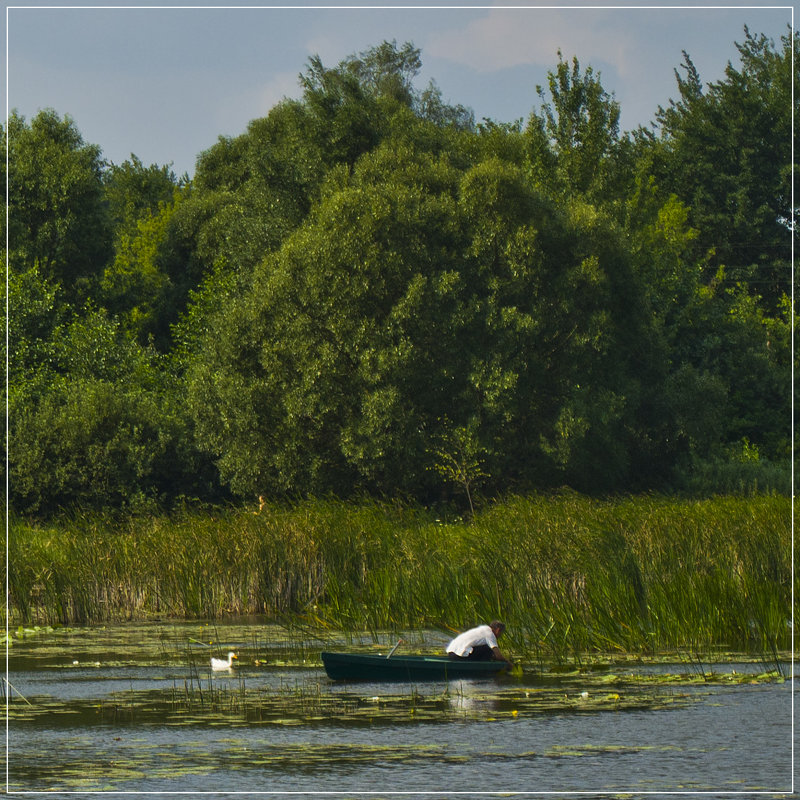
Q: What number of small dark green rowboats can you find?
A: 1